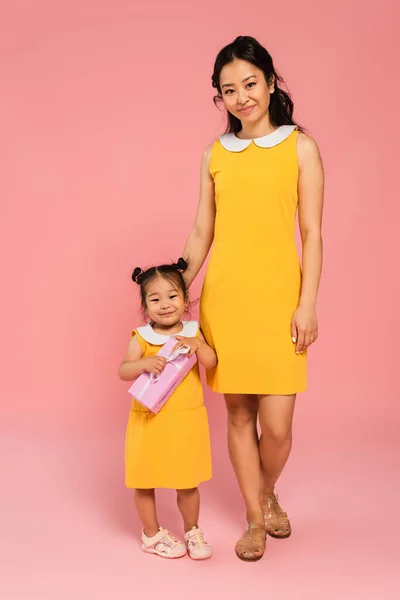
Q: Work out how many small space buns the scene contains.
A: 2